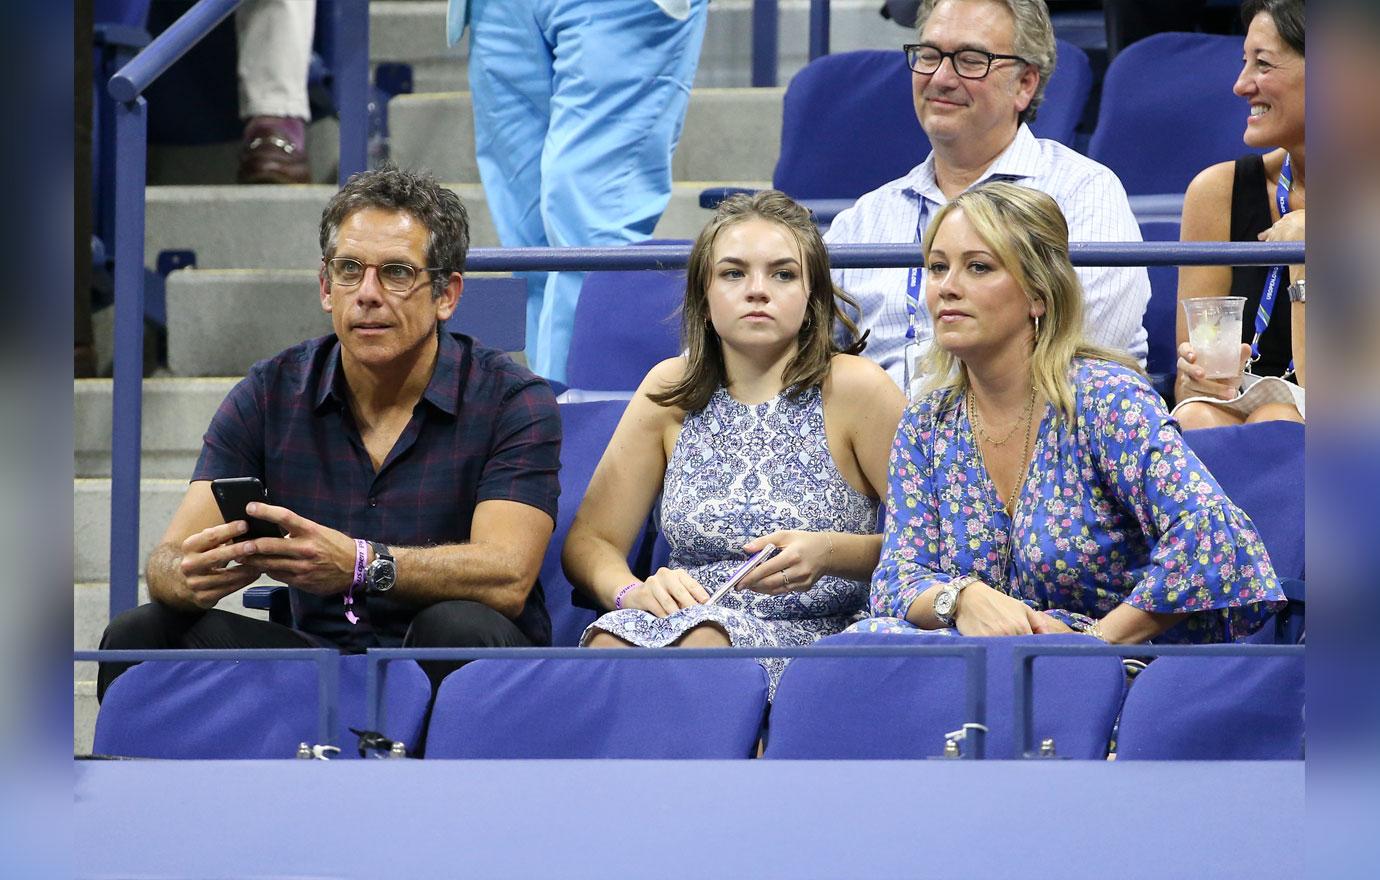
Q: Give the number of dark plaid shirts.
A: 1